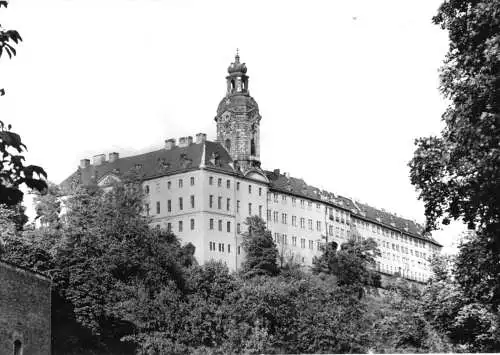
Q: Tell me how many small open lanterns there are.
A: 1